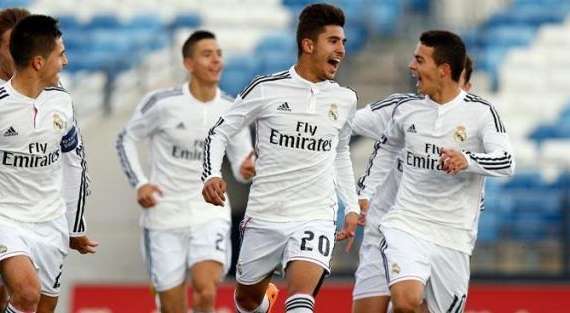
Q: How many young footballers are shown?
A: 6